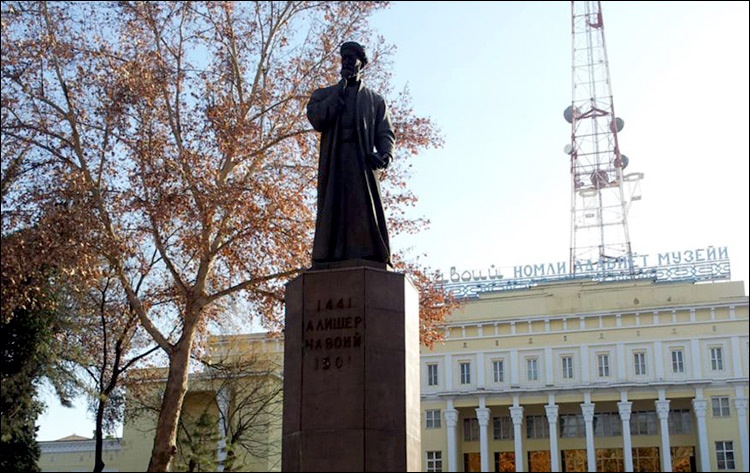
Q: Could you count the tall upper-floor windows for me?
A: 9